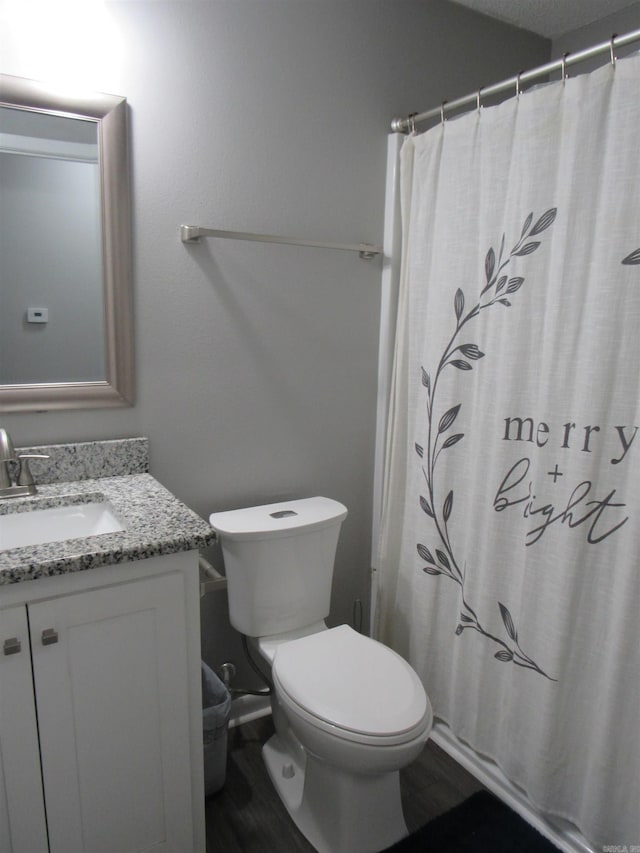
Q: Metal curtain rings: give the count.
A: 7